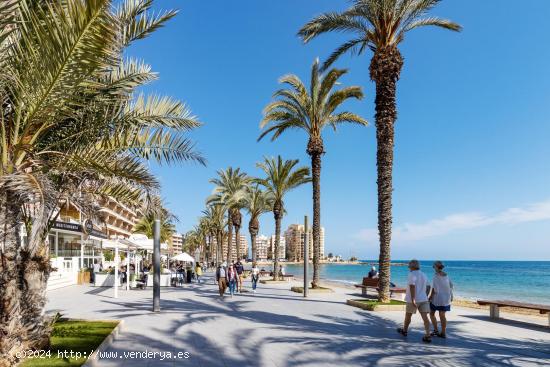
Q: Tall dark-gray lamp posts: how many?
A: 2